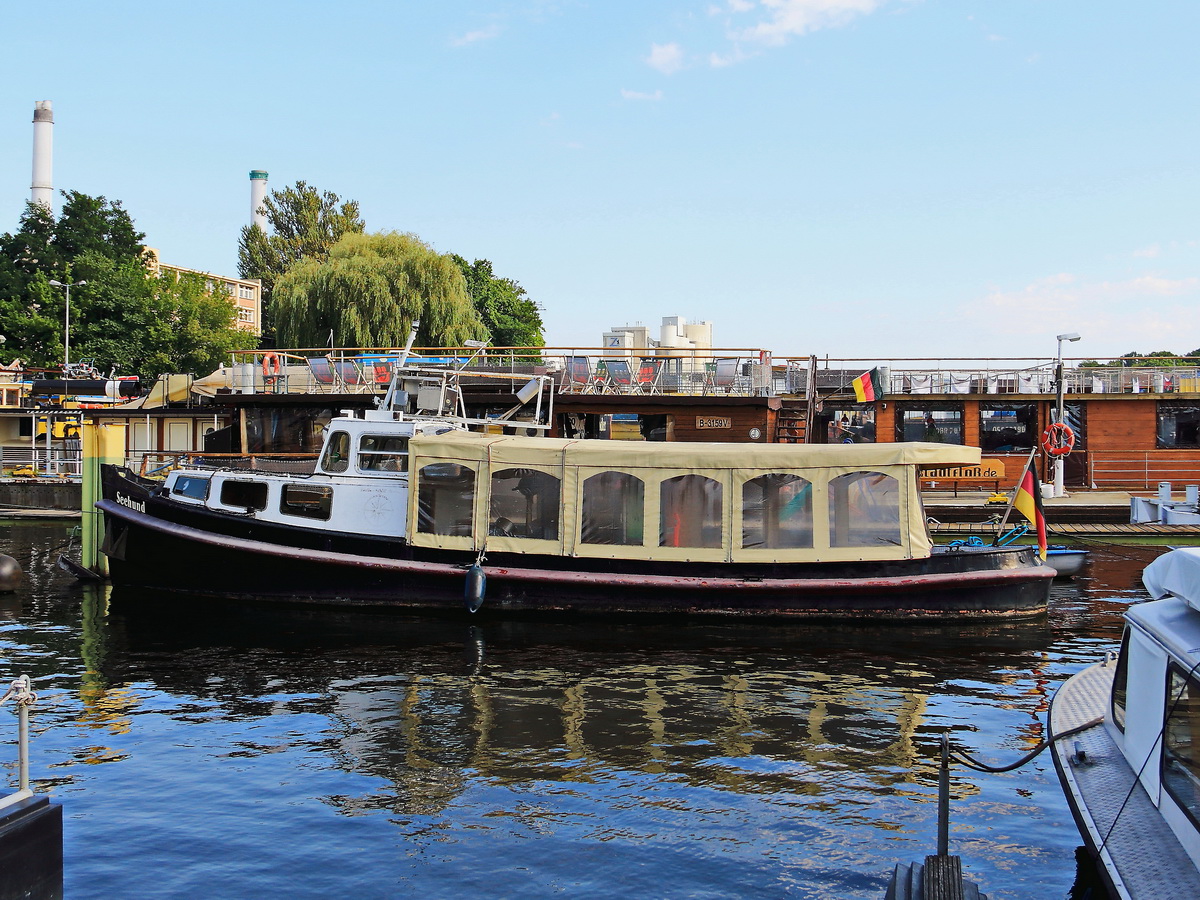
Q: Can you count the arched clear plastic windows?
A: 6